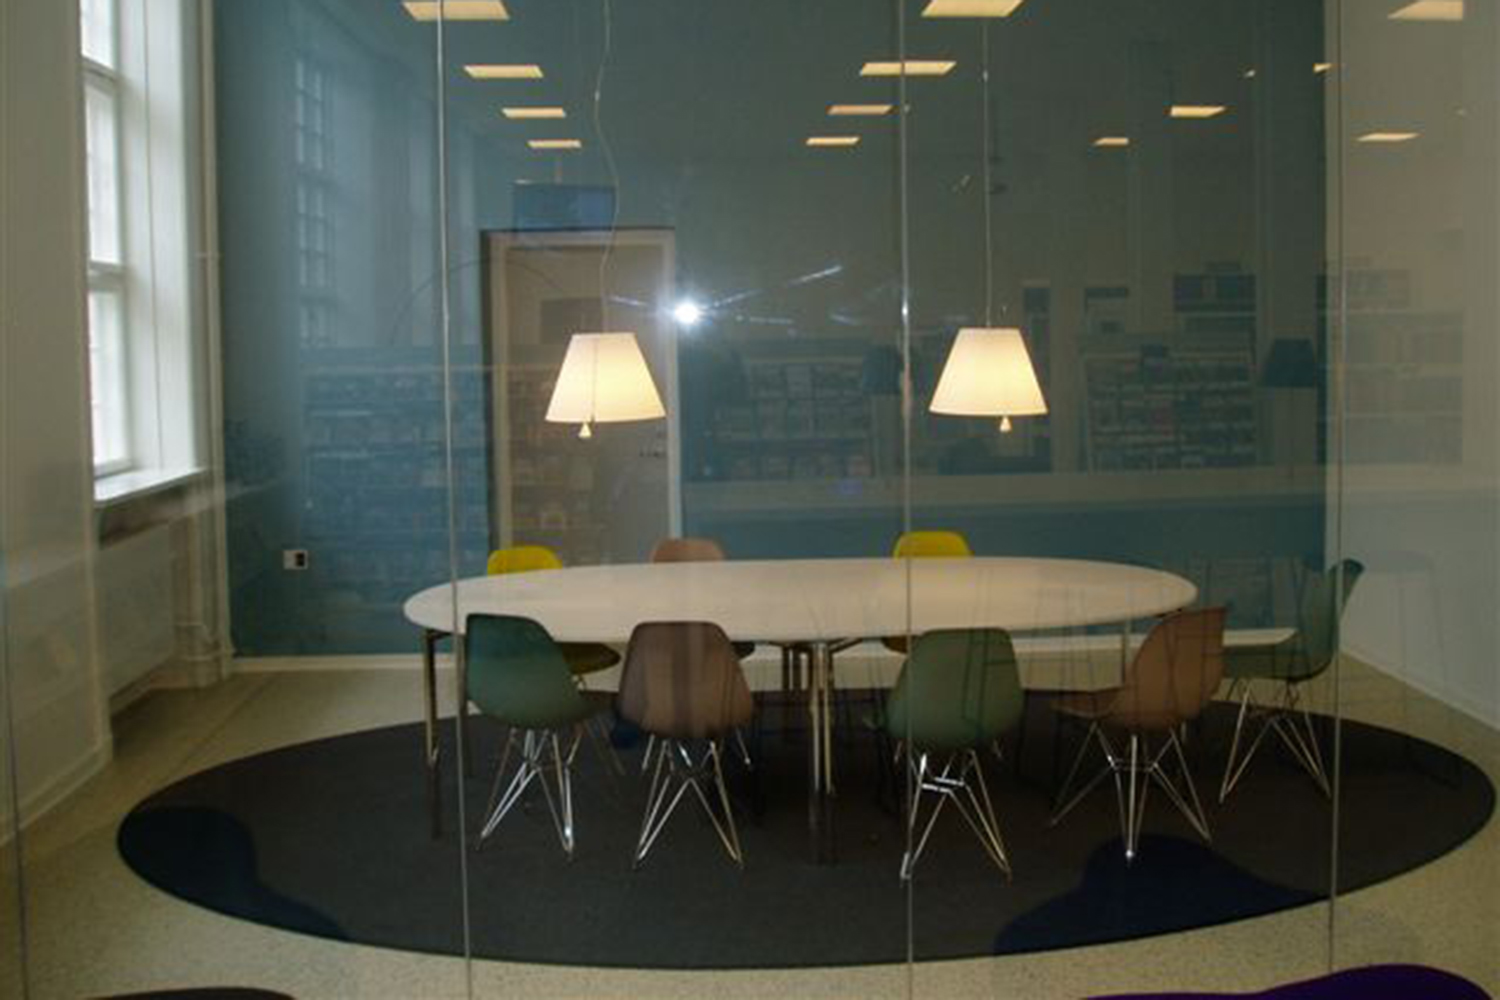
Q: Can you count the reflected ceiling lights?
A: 13